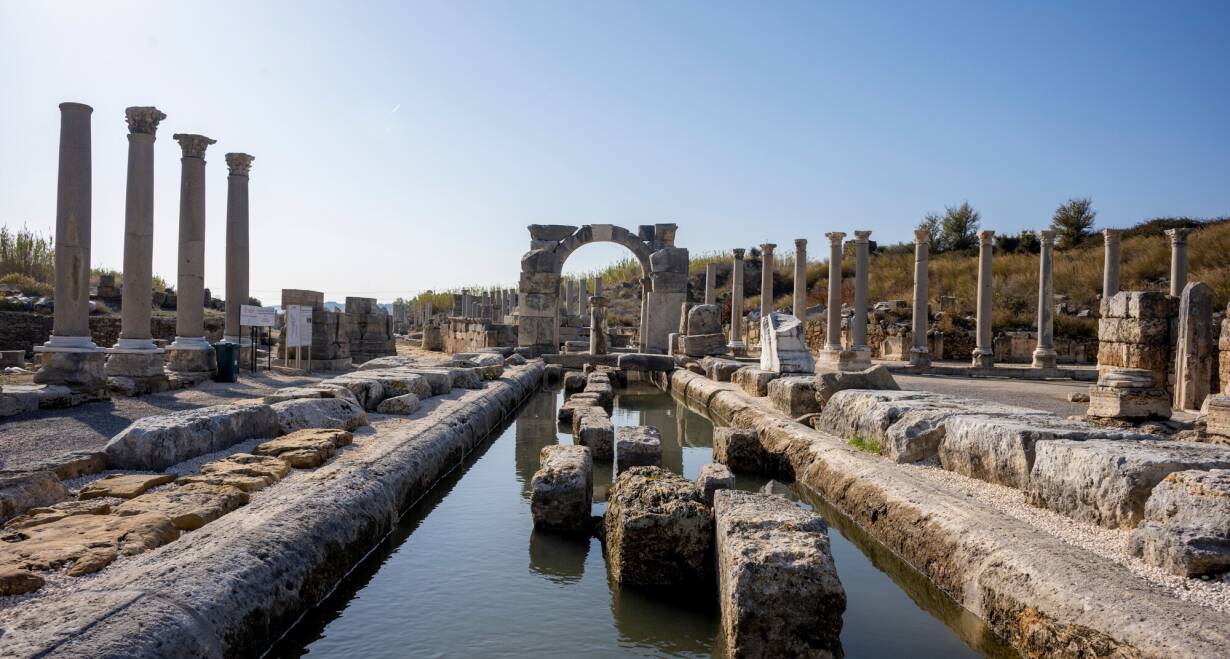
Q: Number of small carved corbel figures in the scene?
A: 0